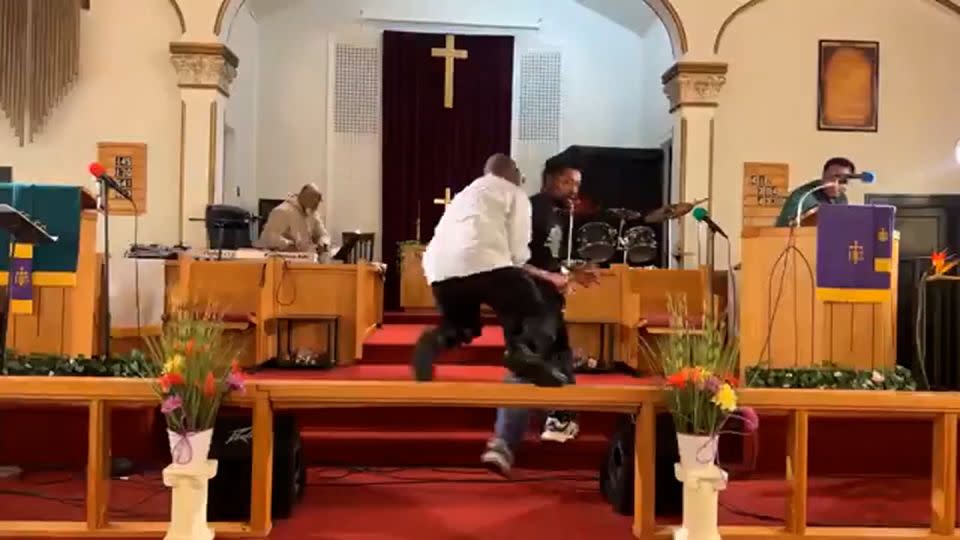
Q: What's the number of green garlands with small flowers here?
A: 2